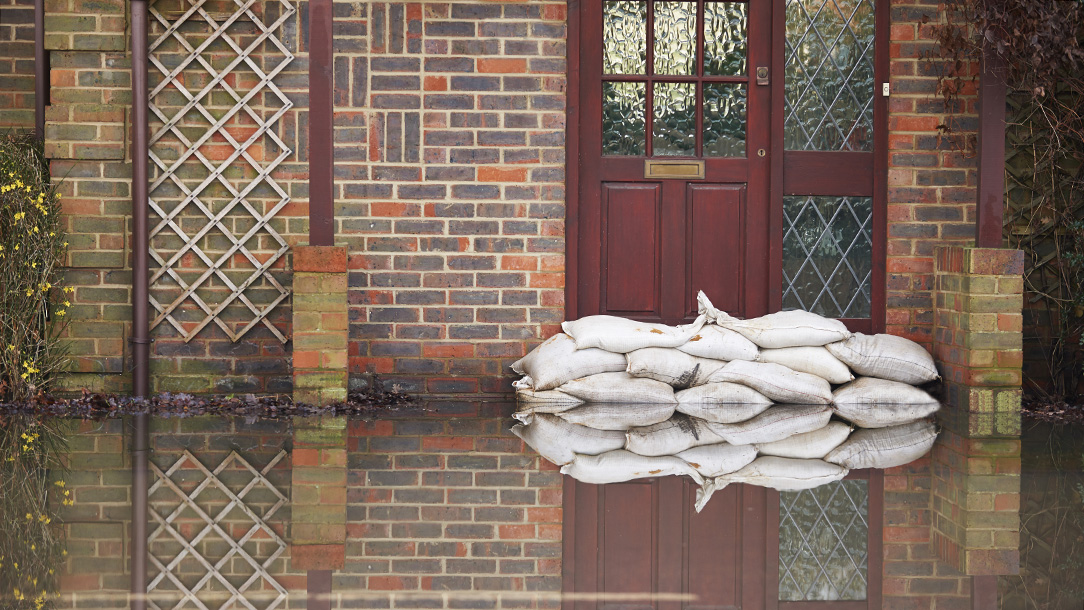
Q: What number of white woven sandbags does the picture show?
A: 12